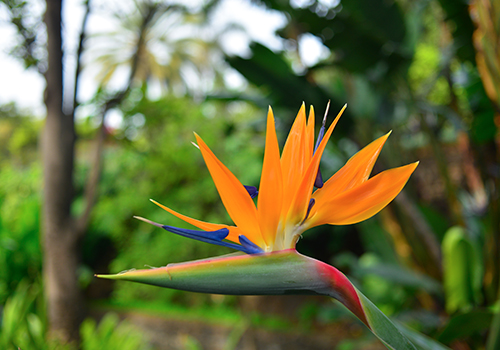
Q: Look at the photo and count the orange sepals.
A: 8